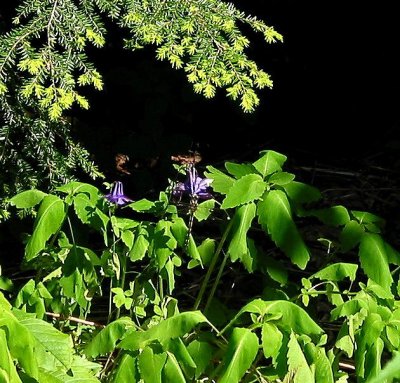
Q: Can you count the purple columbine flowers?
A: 2